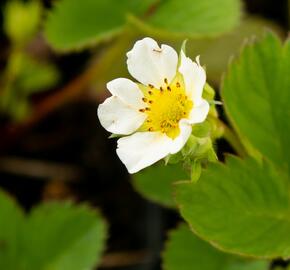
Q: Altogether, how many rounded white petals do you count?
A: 5